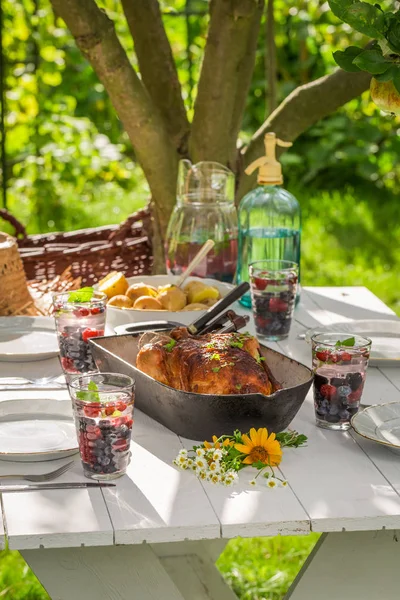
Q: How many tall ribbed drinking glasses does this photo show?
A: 4